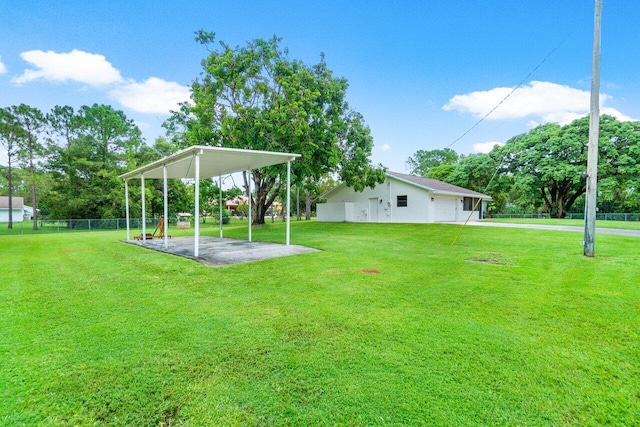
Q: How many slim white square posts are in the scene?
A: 7